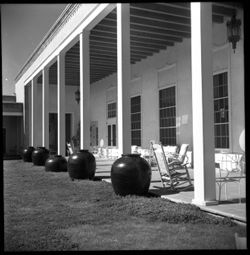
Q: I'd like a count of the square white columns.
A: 6